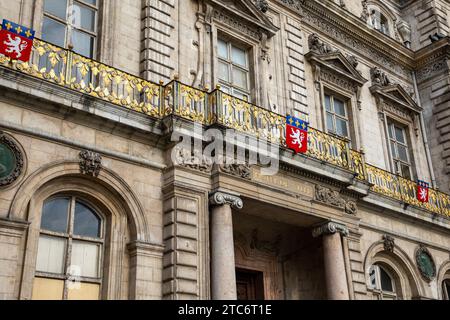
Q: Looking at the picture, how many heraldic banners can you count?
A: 3